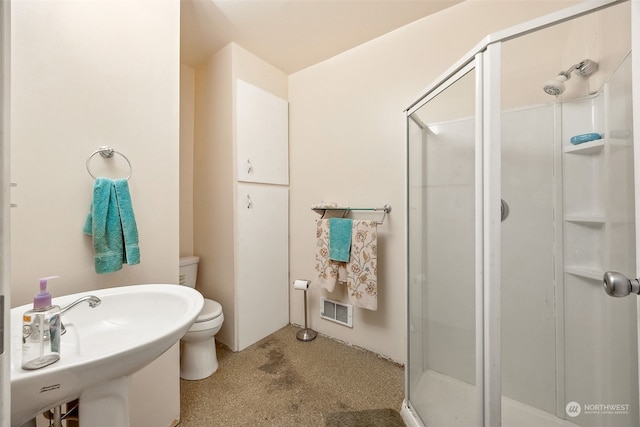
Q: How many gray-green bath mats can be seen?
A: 1